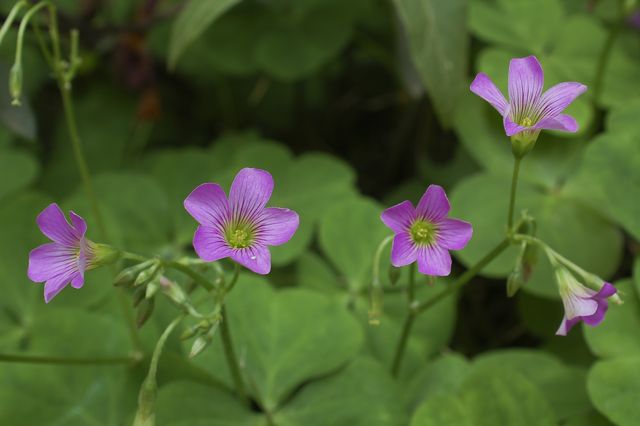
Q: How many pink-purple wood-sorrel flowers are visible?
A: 5